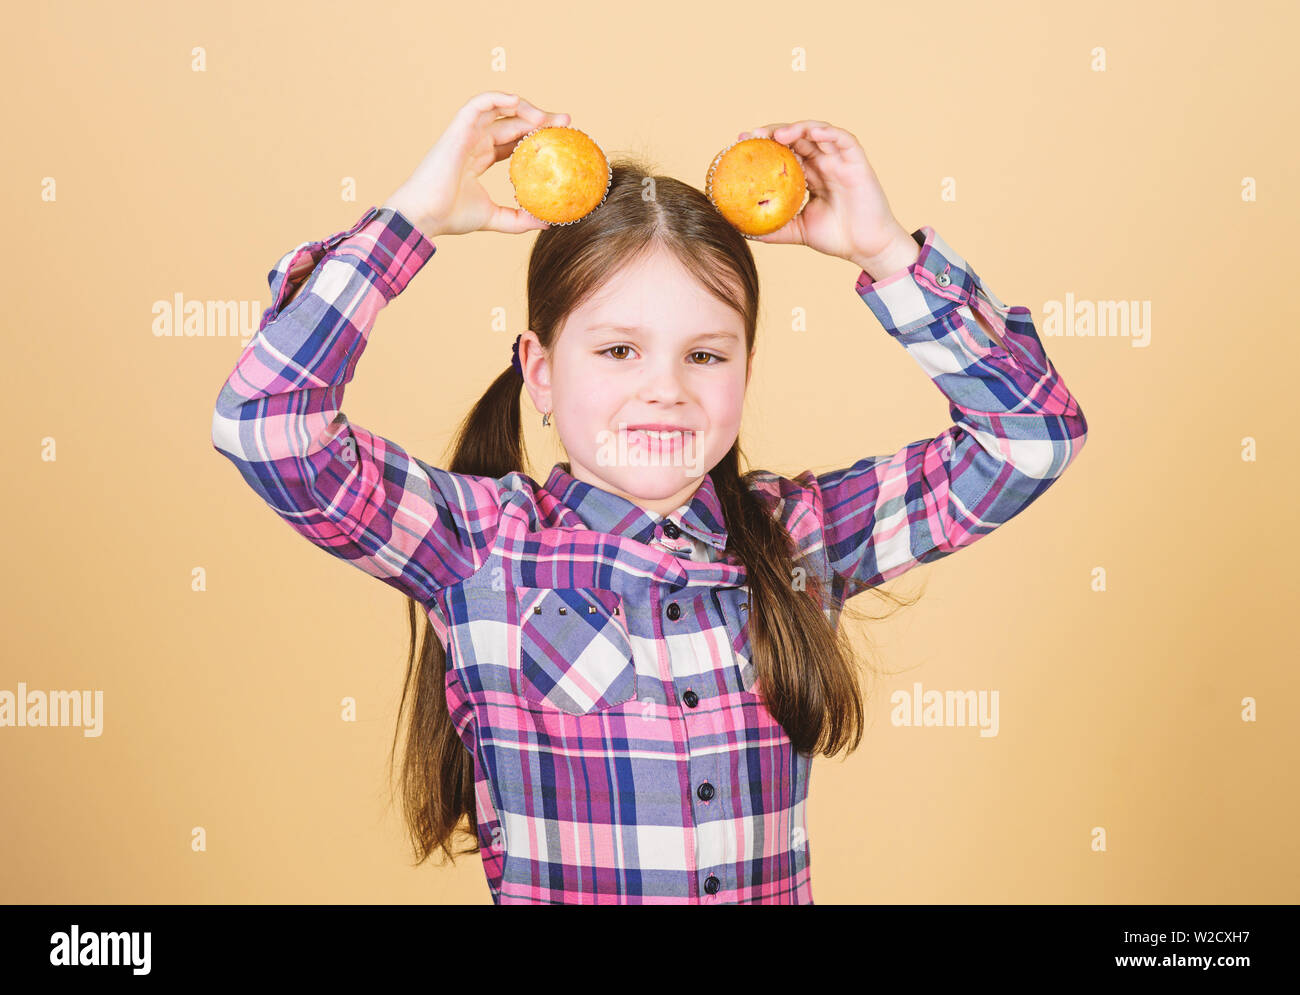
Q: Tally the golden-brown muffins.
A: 2